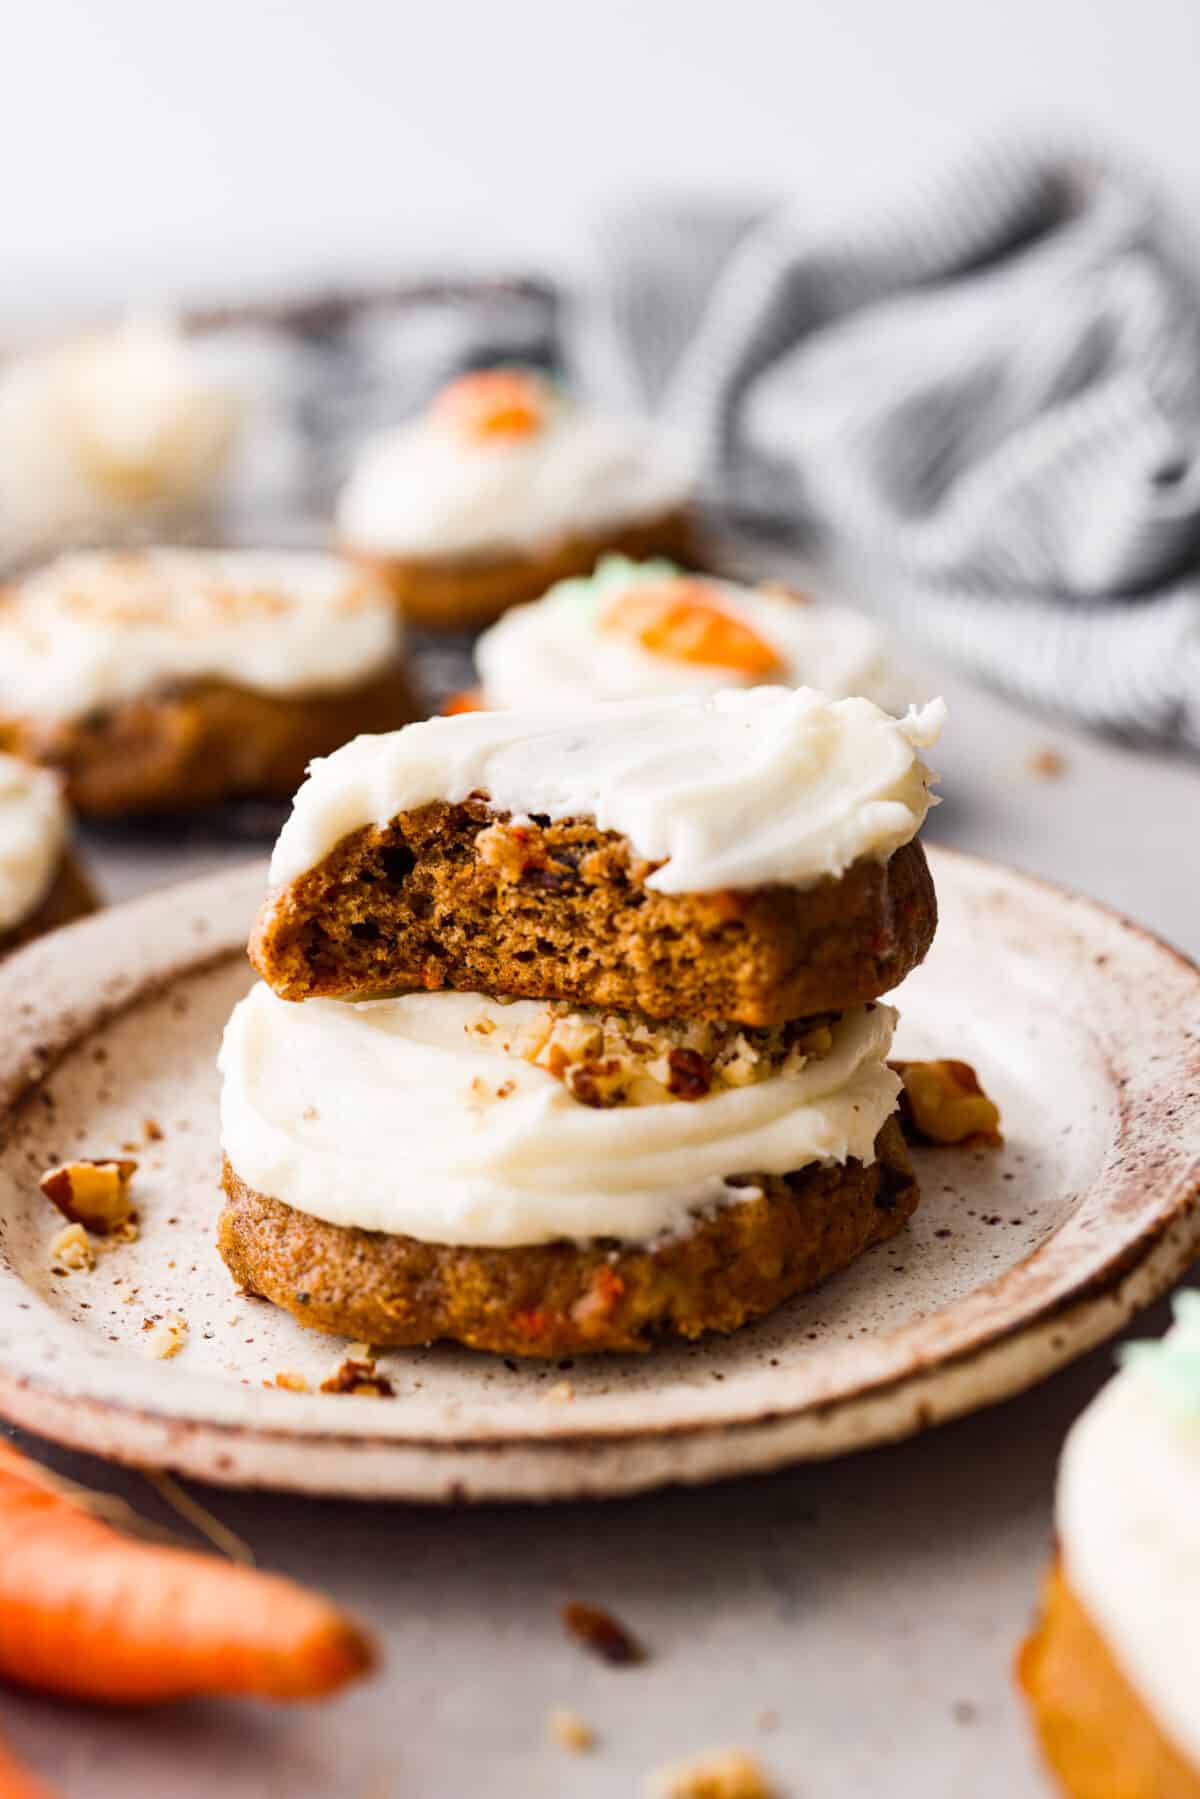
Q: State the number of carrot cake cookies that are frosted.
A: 7